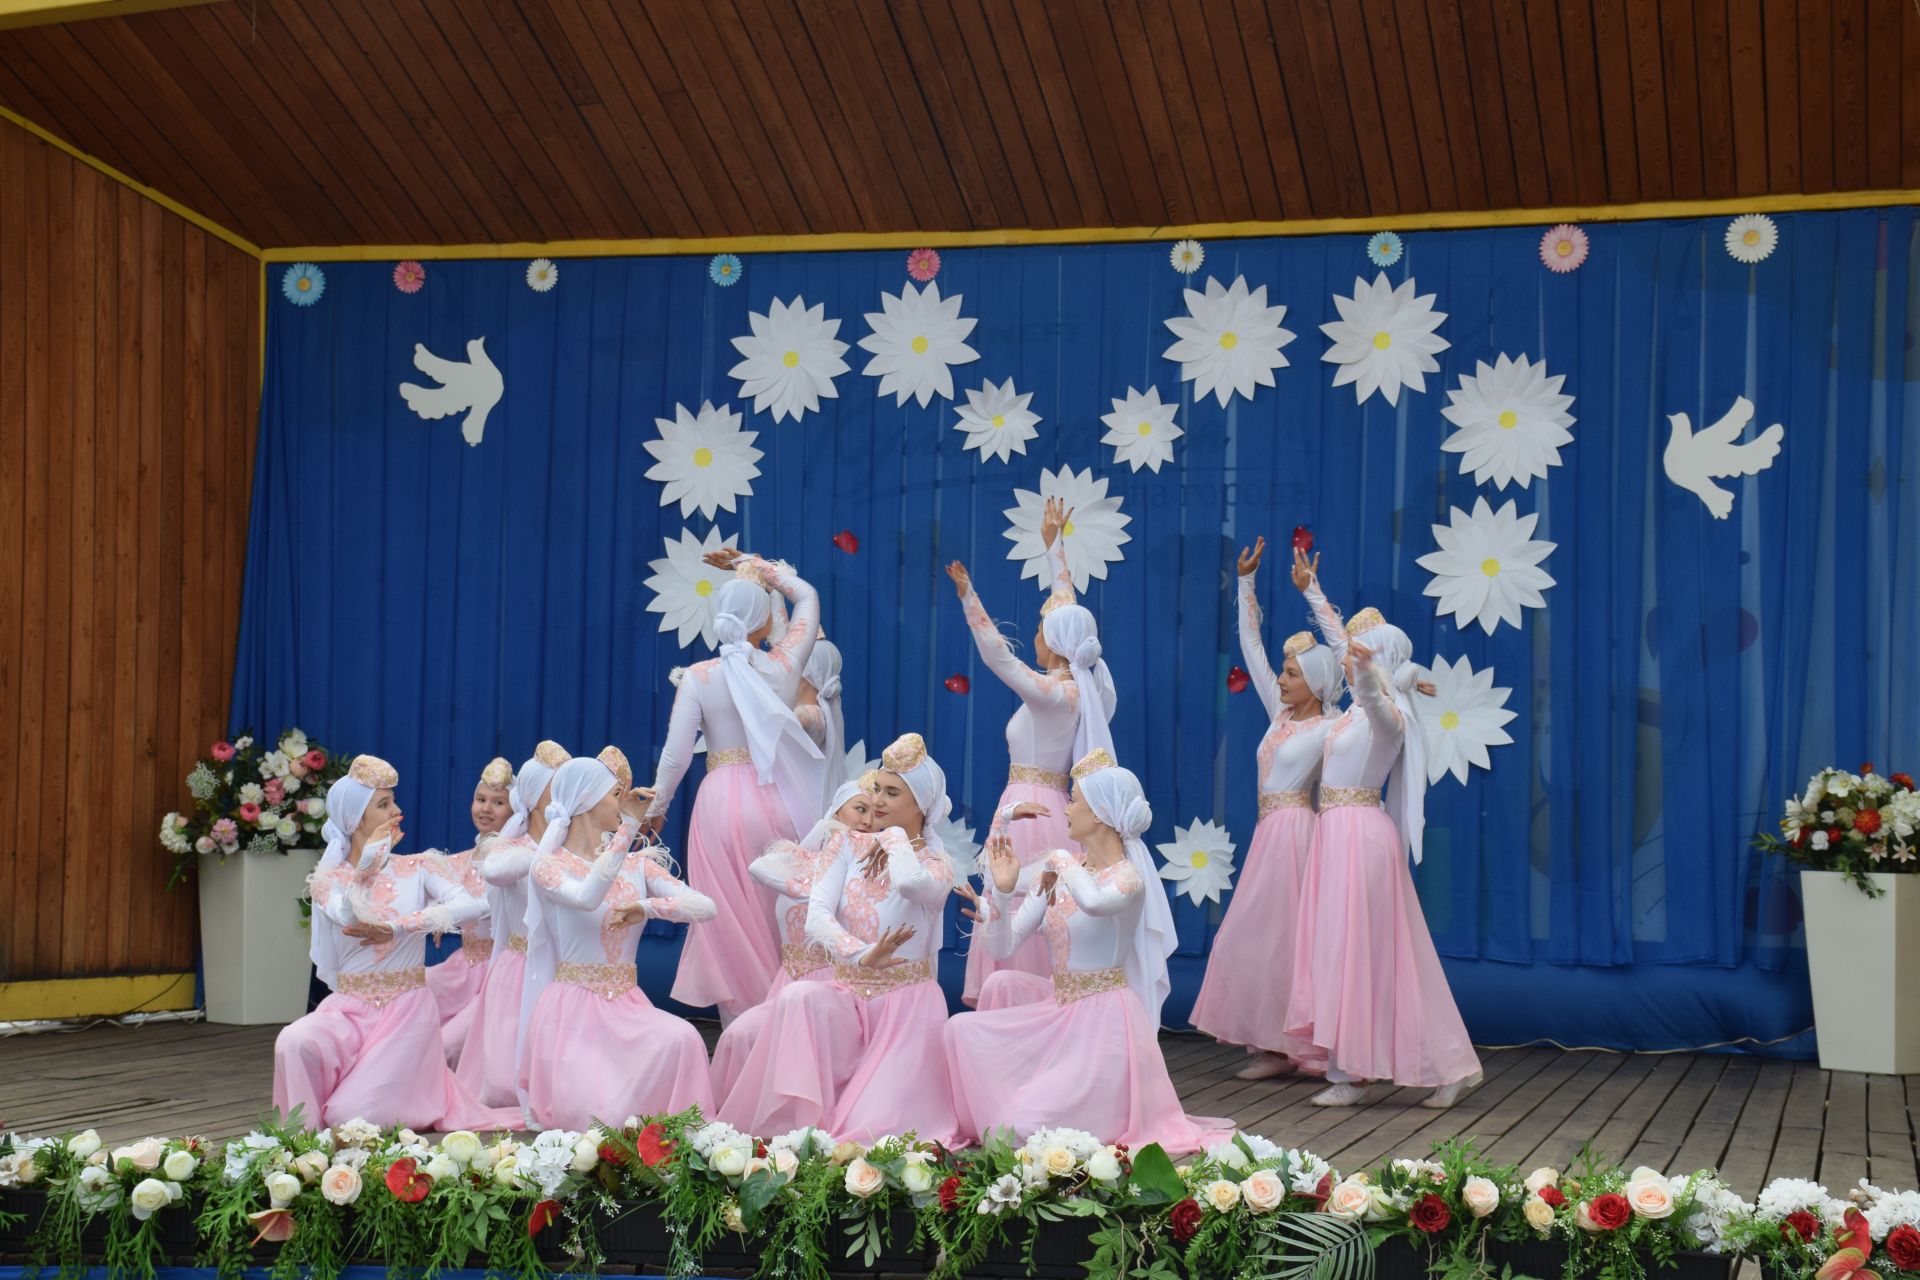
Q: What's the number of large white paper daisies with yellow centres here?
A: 13